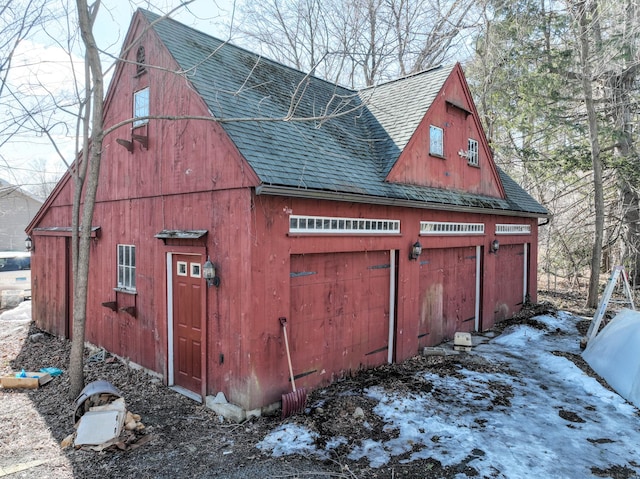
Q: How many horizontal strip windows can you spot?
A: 3